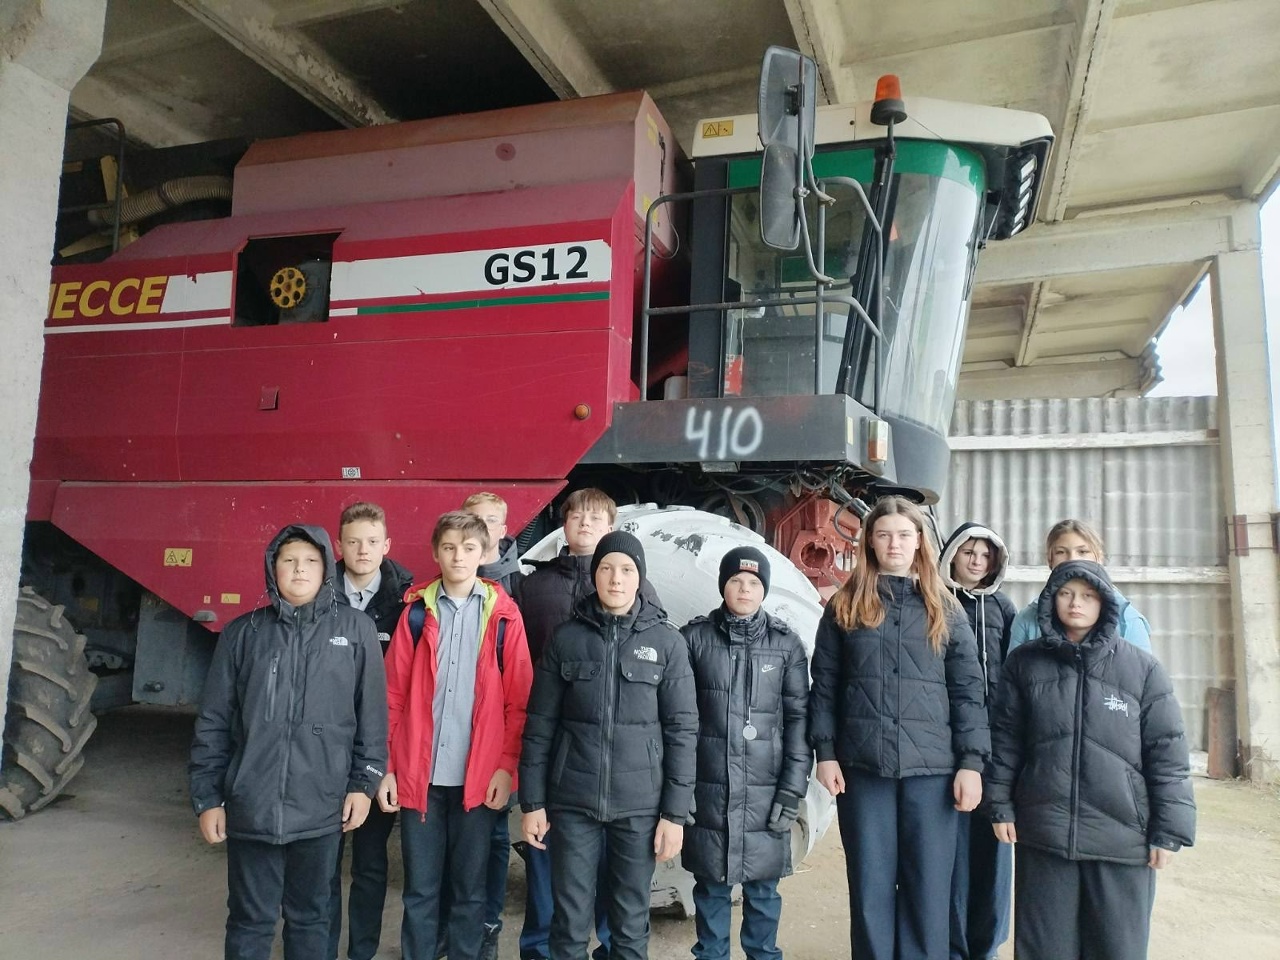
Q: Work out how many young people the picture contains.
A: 11